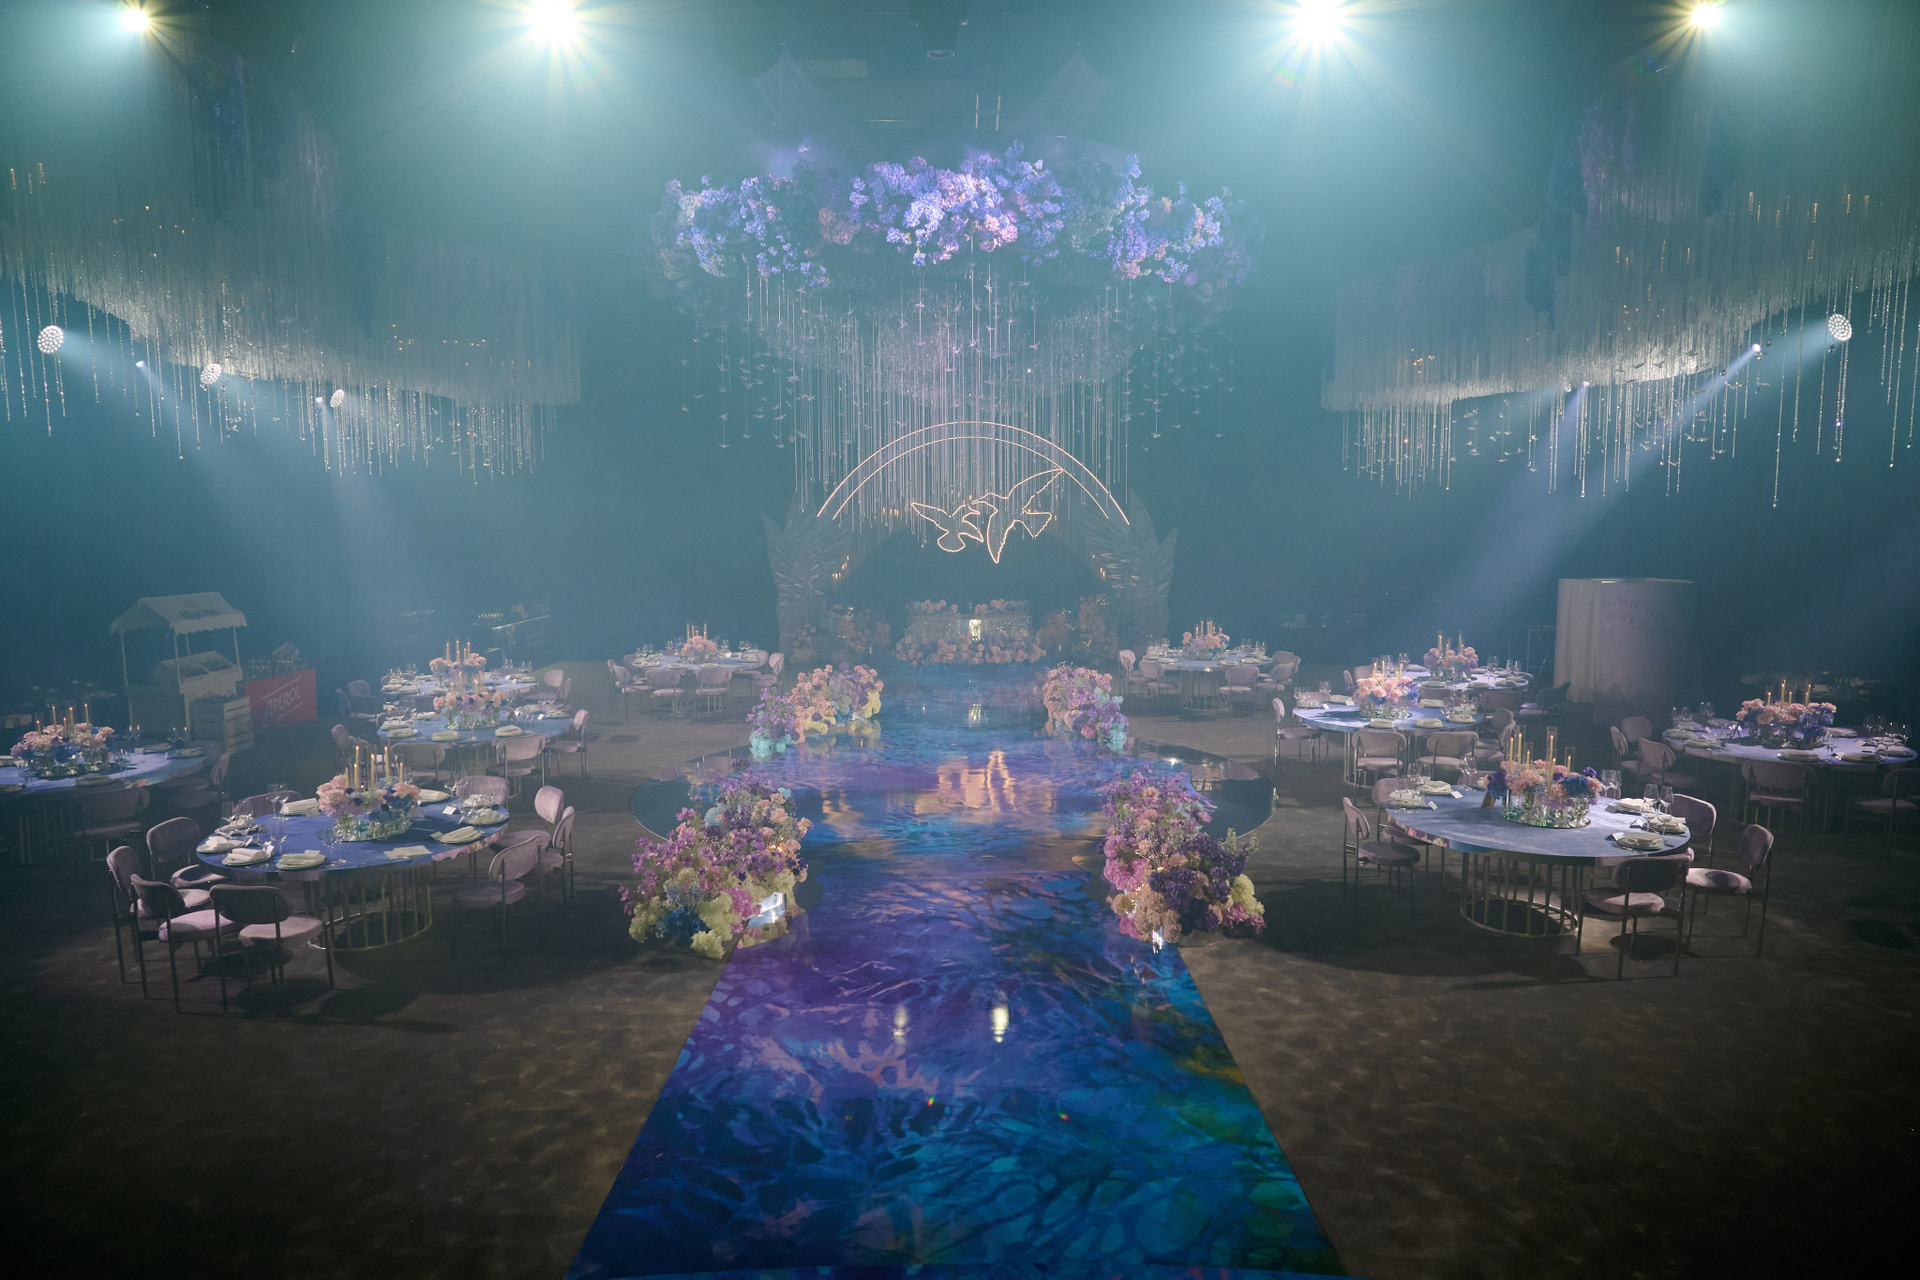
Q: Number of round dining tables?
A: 10